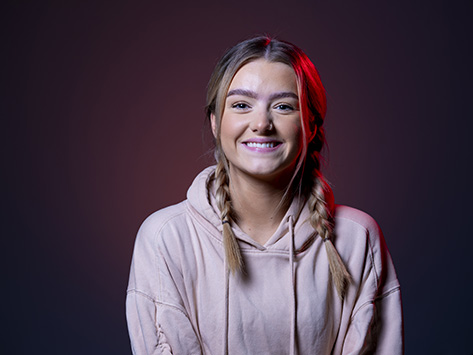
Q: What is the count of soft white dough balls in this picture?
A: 0